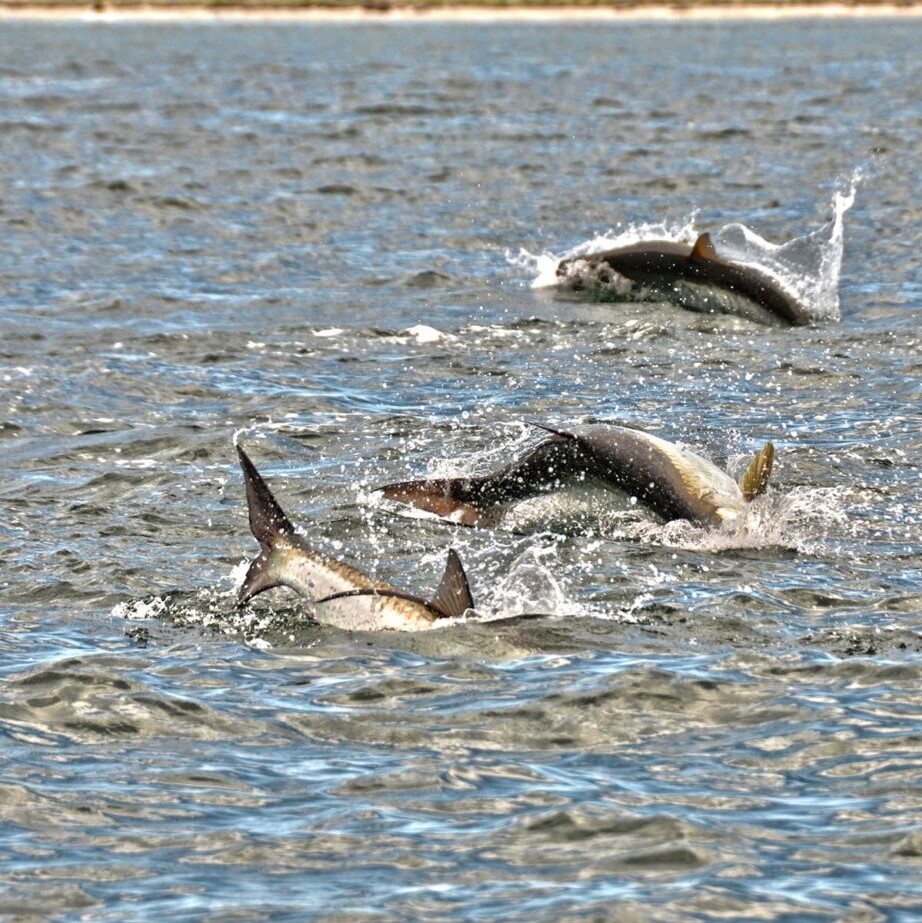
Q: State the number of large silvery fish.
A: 3